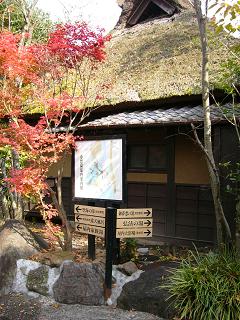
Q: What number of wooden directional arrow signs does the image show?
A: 6